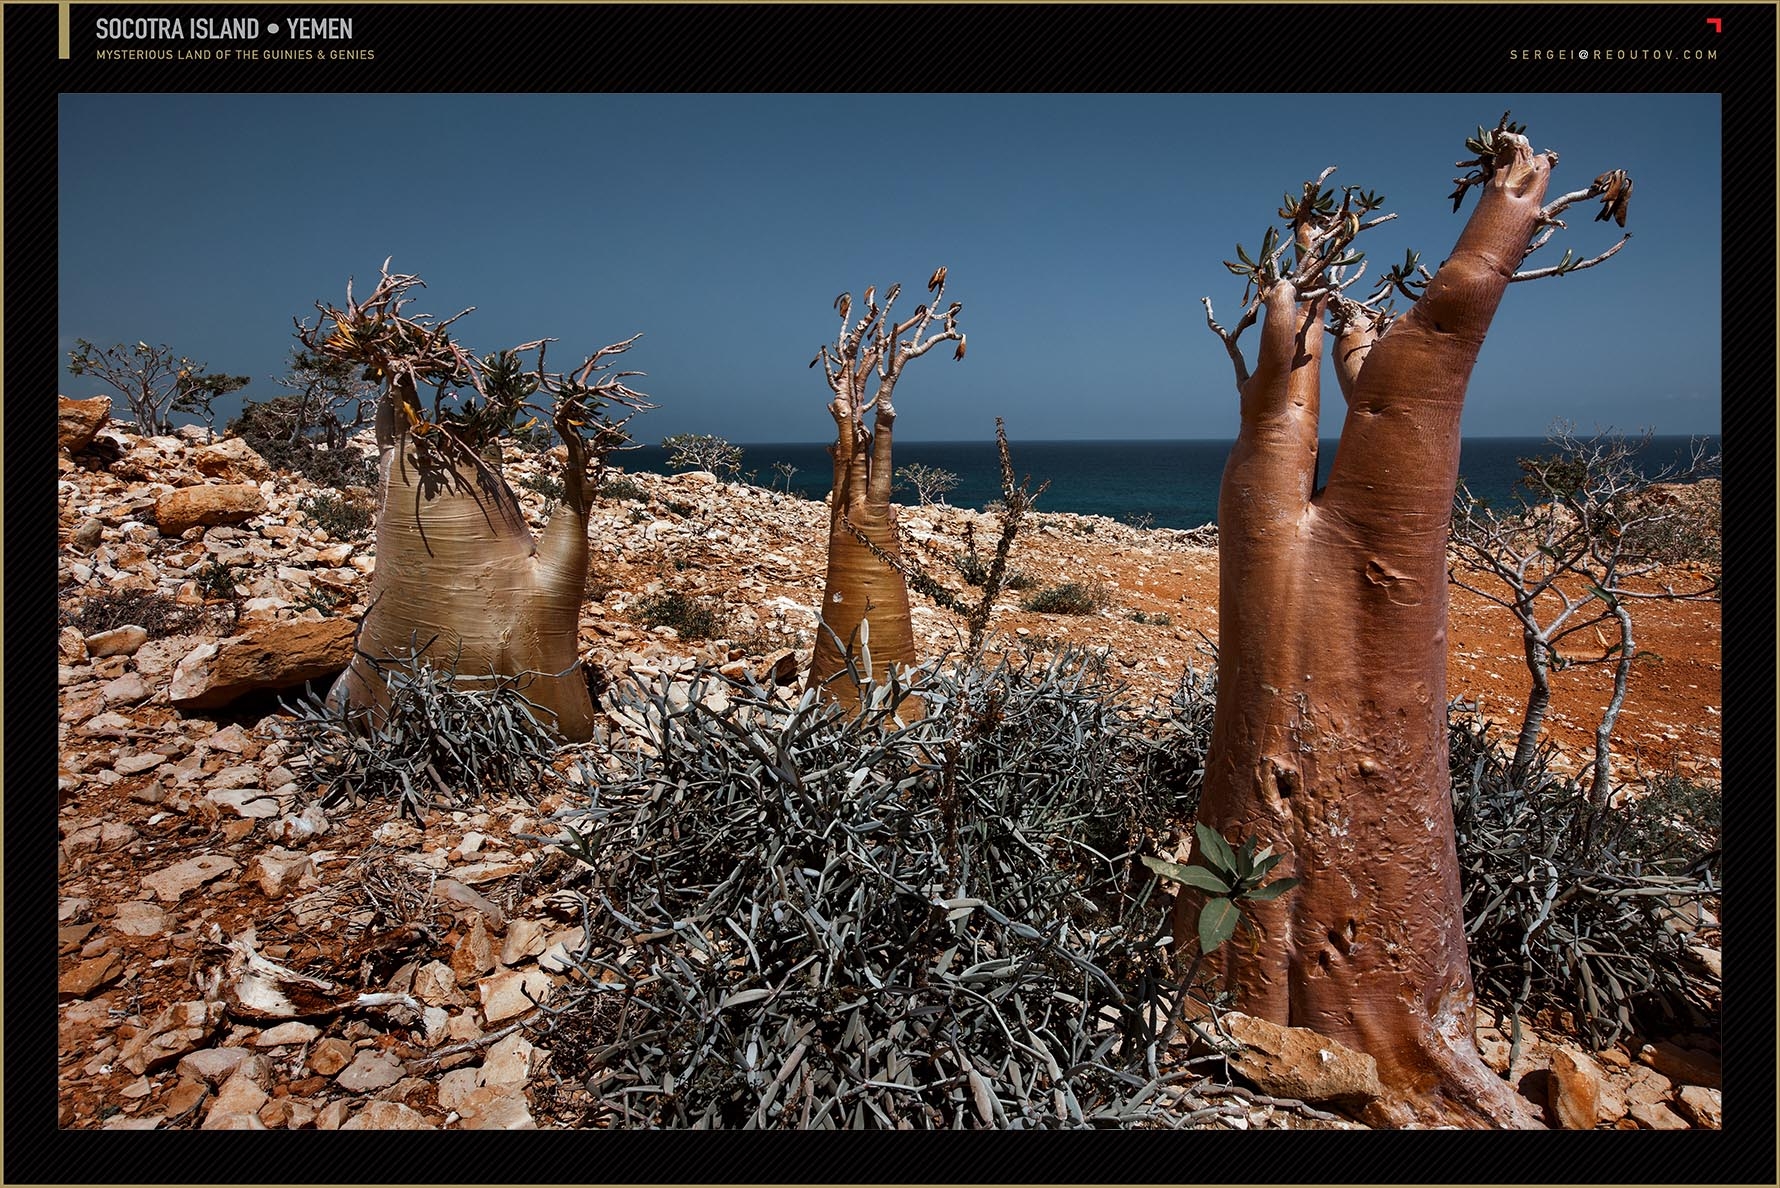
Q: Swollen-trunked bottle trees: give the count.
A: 3